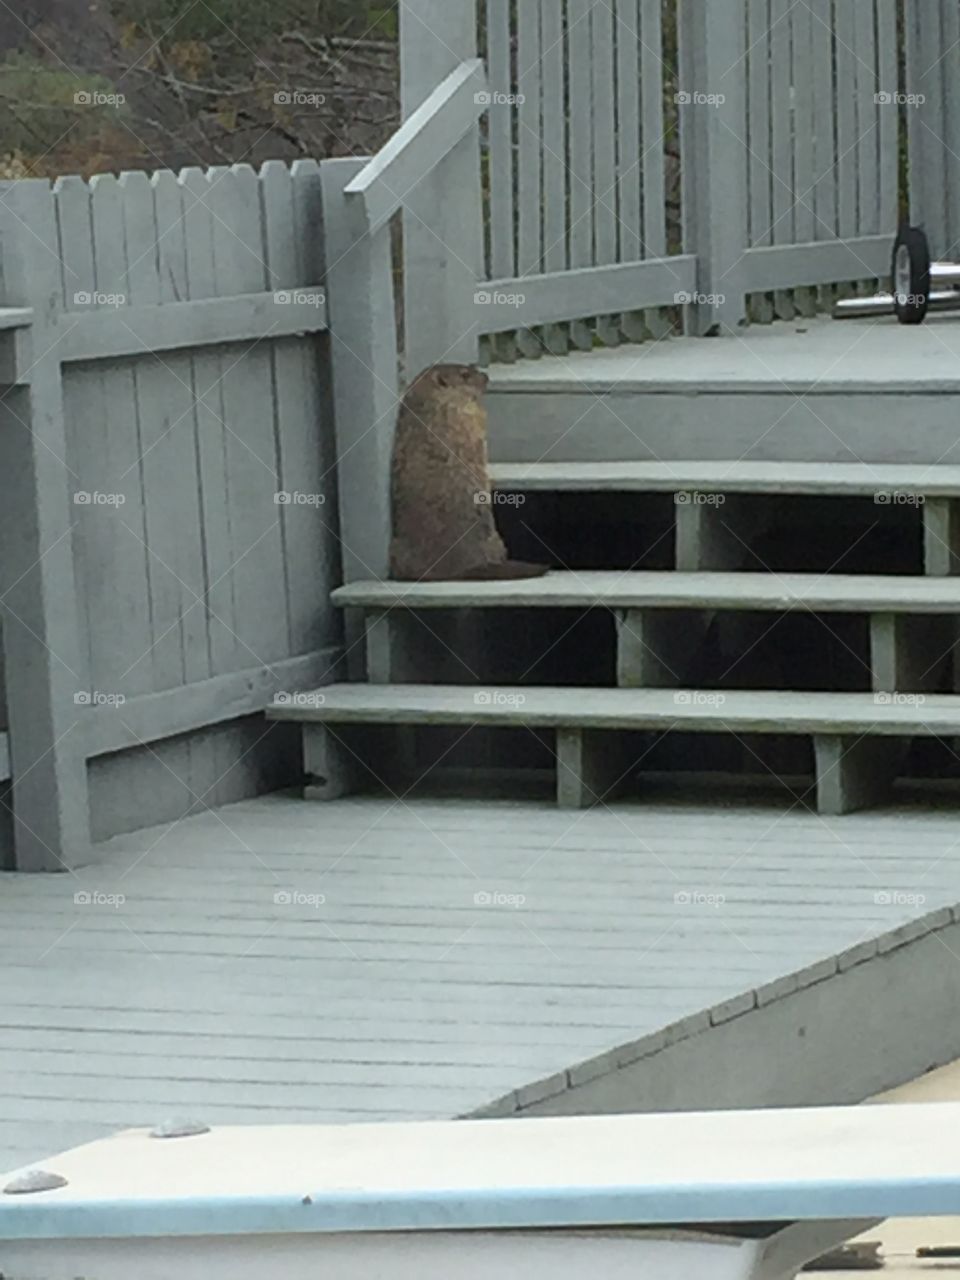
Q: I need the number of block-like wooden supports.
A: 8